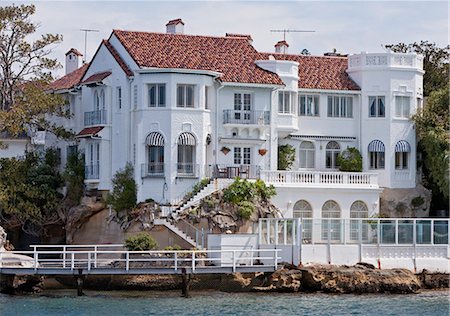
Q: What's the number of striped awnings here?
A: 4